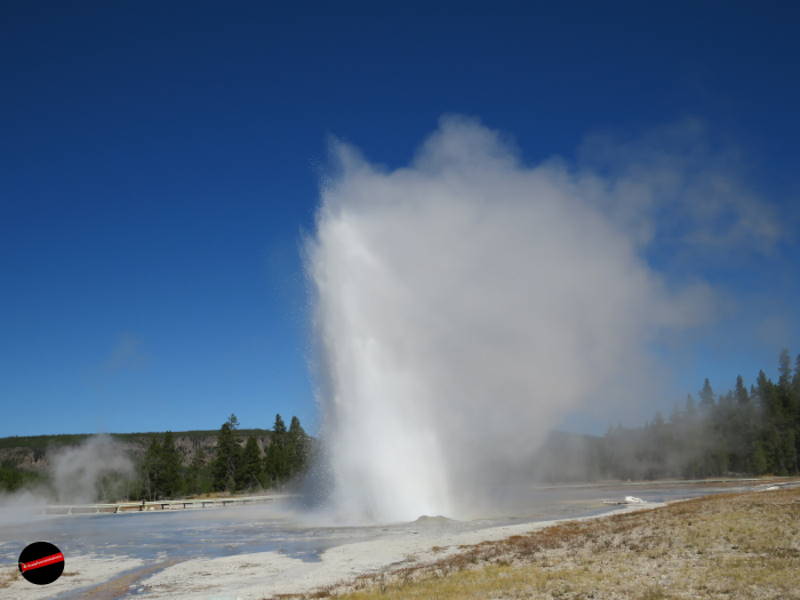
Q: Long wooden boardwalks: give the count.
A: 1